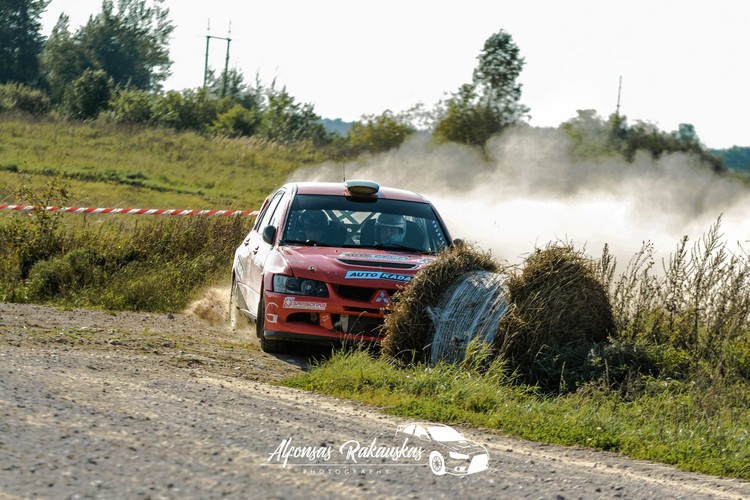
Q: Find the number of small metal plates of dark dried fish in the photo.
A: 0